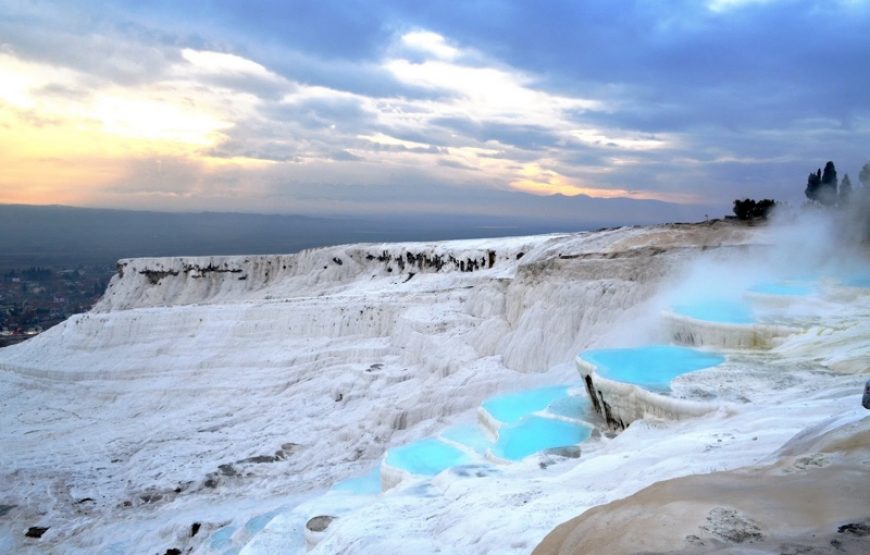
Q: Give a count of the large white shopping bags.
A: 0